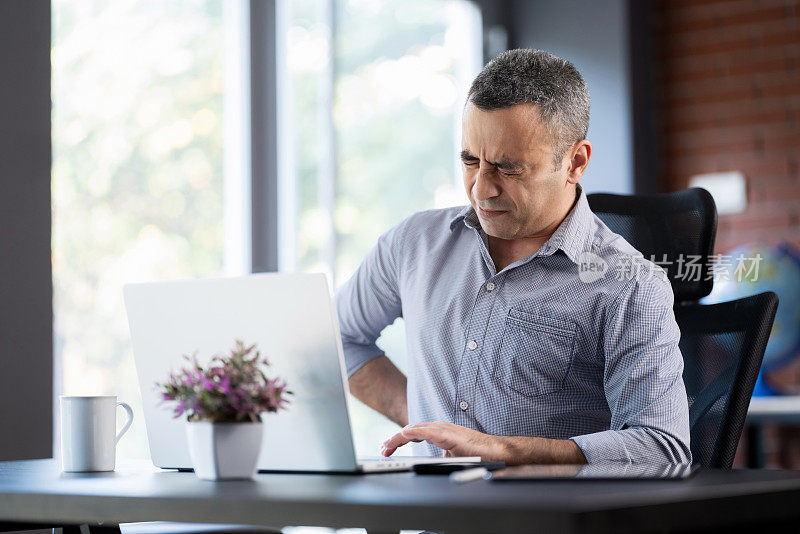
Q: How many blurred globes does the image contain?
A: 1